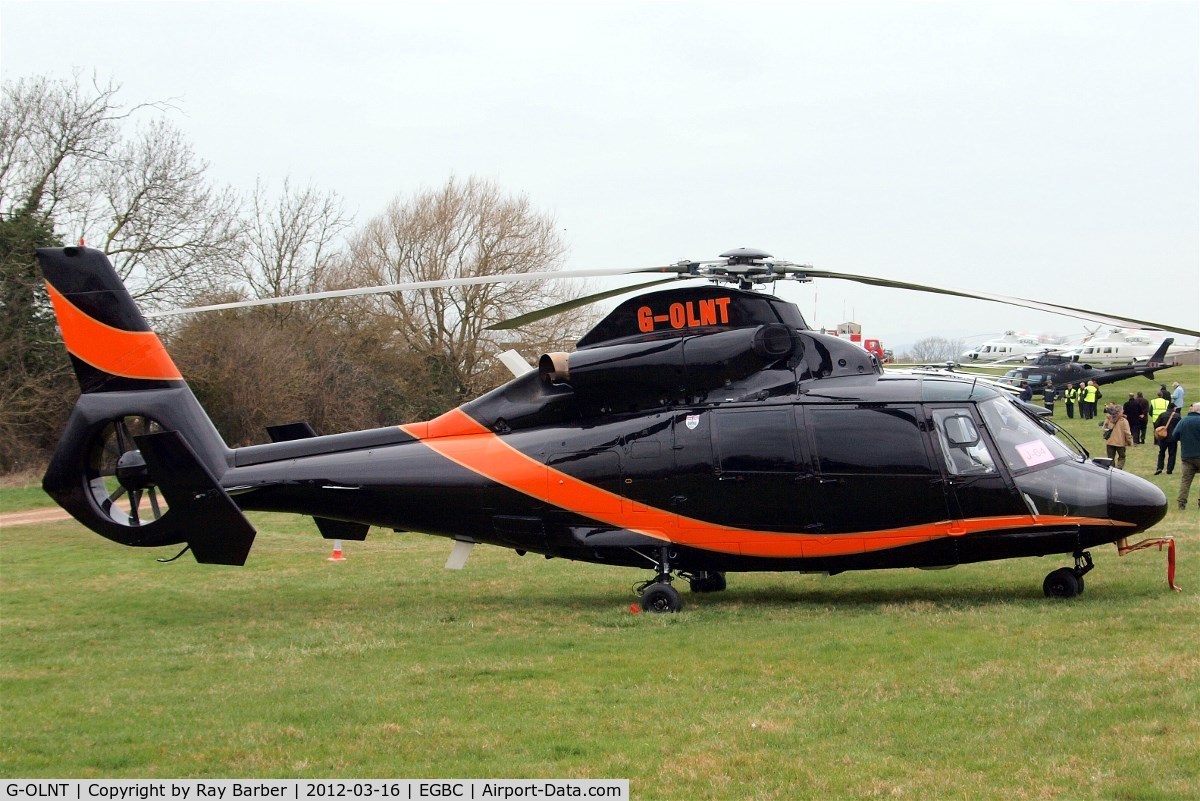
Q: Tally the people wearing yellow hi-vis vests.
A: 4